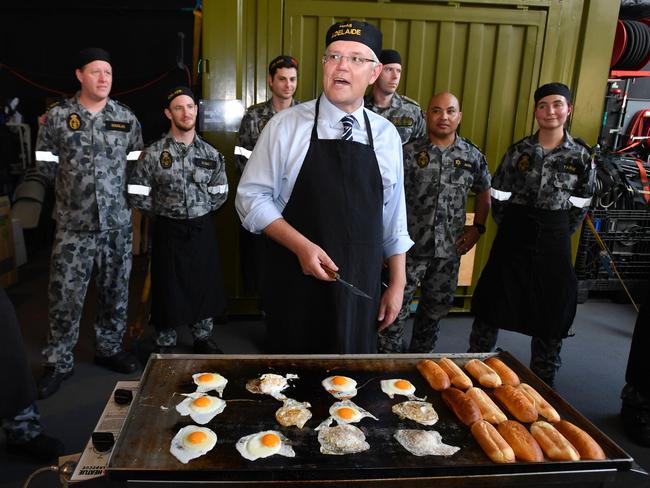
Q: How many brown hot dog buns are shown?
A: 12